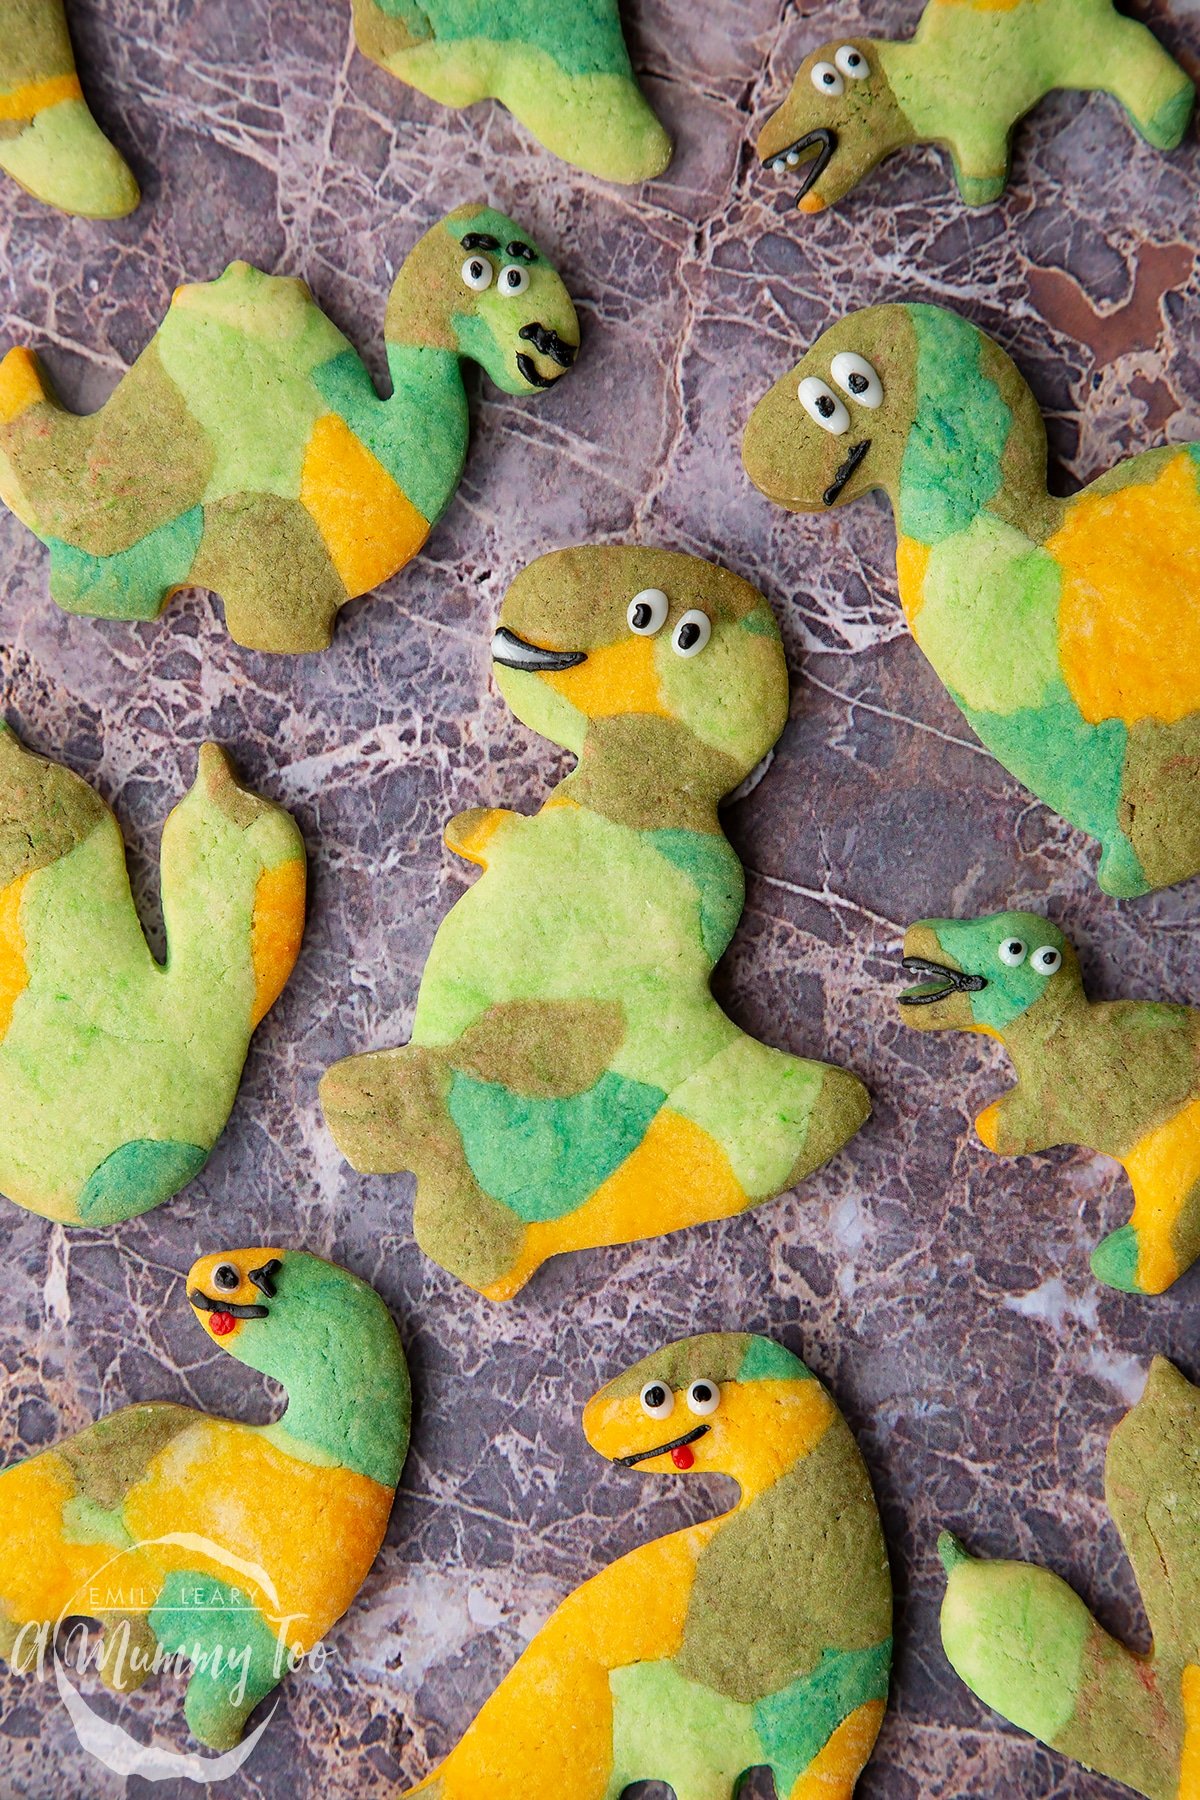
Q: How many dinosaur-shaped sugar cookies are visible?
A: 11